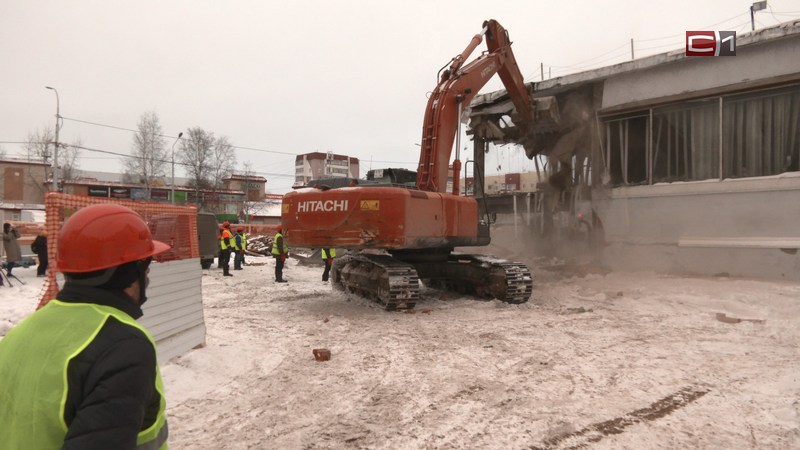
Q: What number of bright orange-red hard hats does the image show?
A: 5